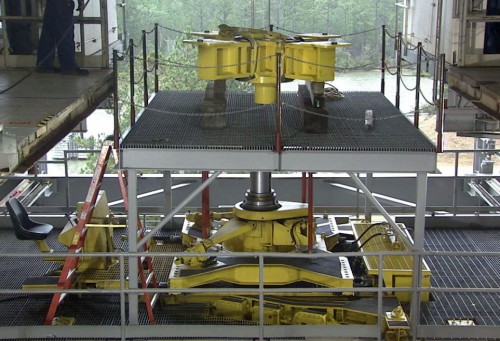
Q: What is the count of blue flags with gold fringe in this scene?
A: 0